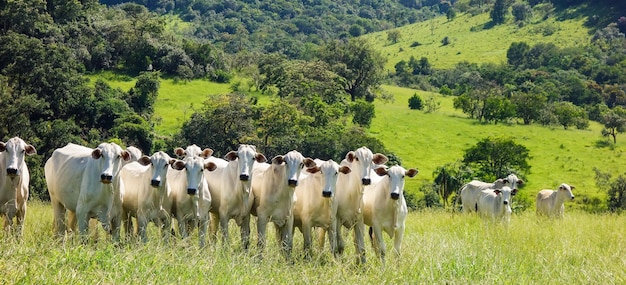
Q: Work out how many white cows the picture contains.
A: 13